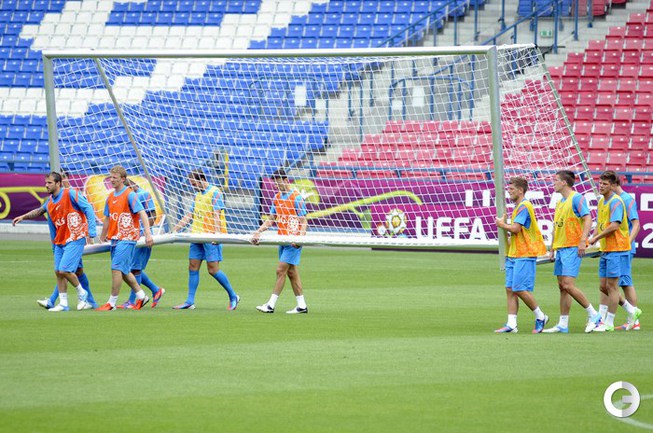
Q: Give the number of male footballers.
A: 10